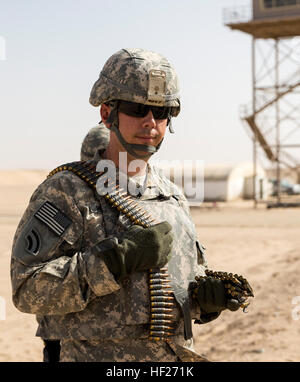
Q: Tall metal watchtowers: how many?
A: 1